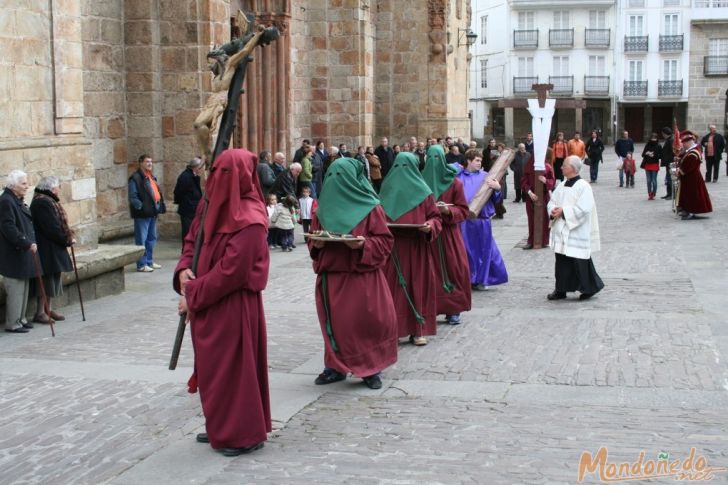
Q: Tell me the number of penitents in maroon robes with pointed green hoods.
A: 3